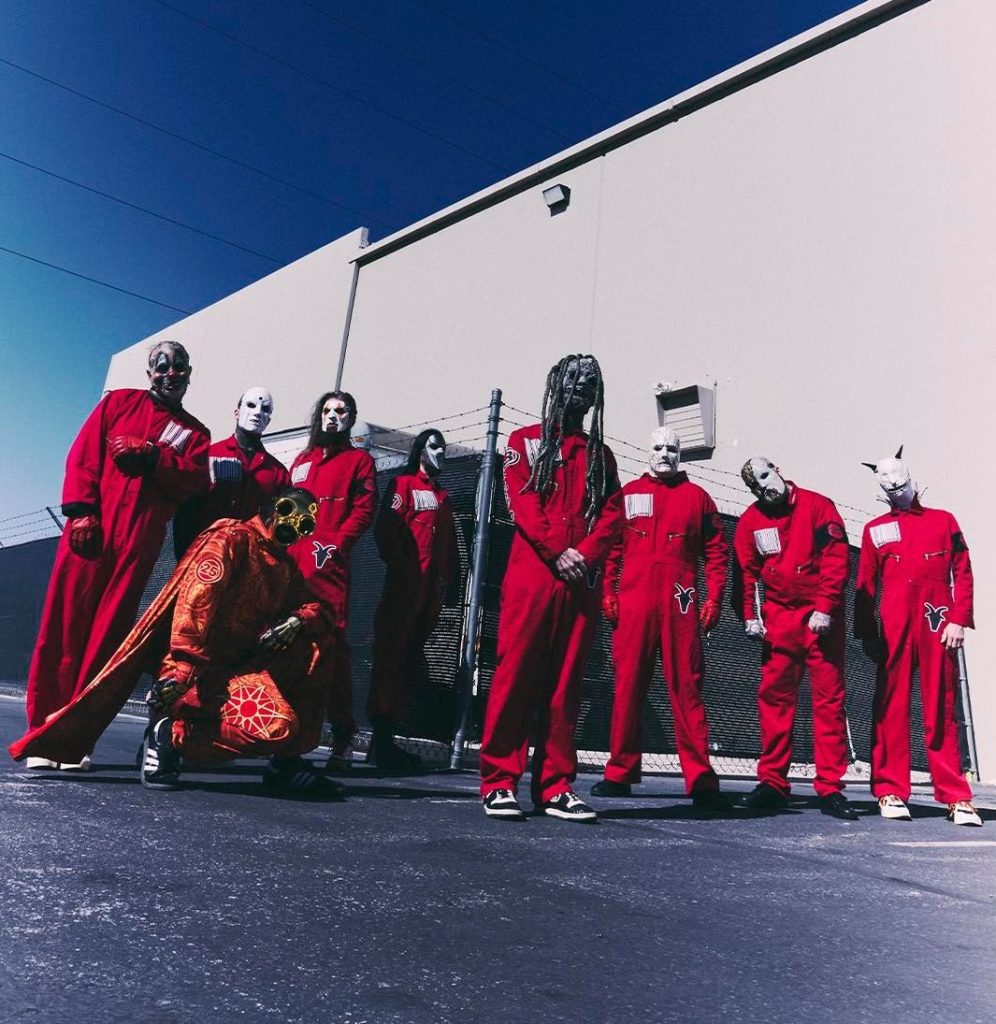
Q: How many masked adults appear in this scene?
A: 9